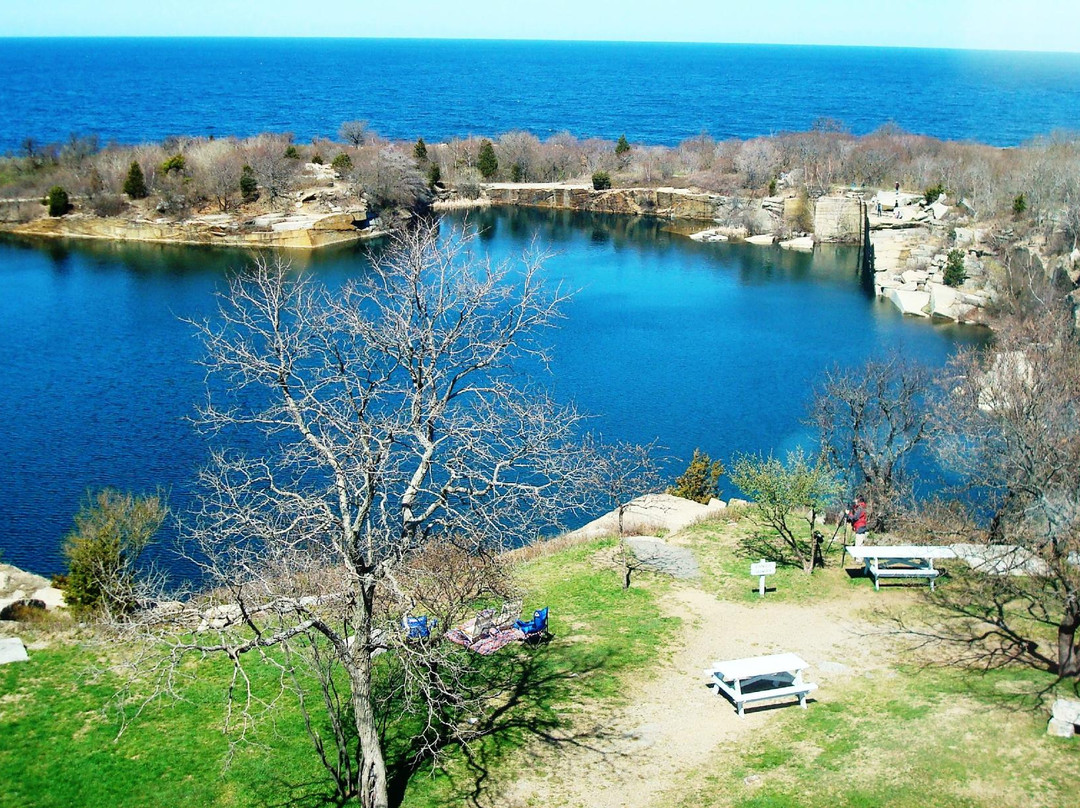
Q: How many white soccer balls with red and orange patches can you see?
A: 0